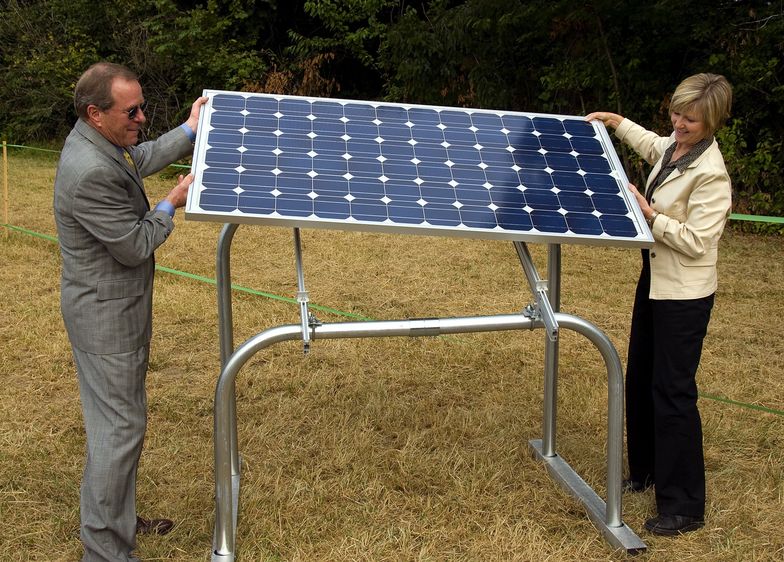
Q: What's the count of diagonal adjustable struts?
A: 2